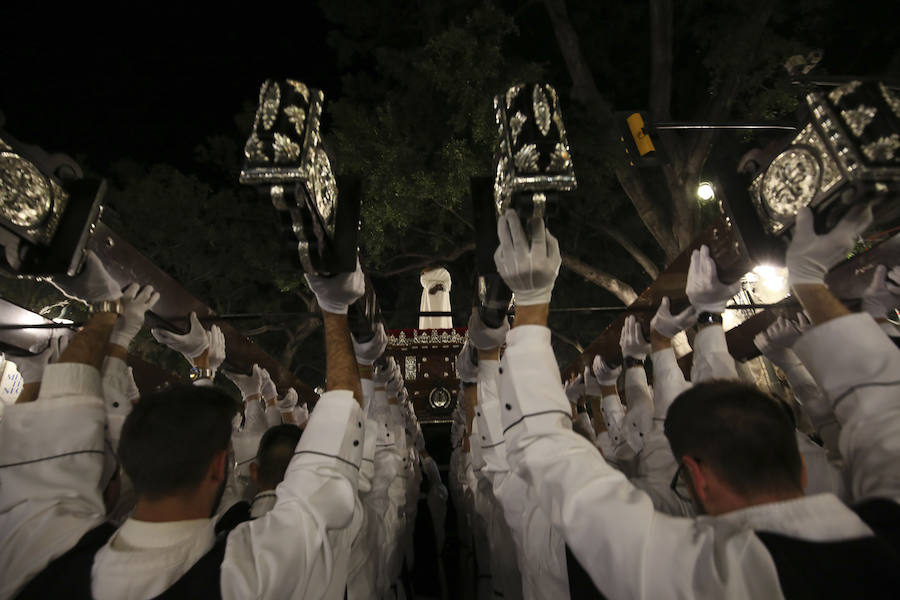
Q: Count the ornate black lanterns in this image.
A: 4